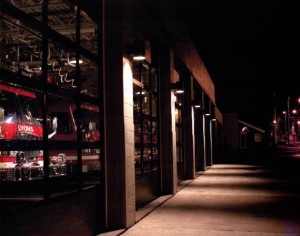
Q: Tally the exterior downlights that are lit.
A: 5